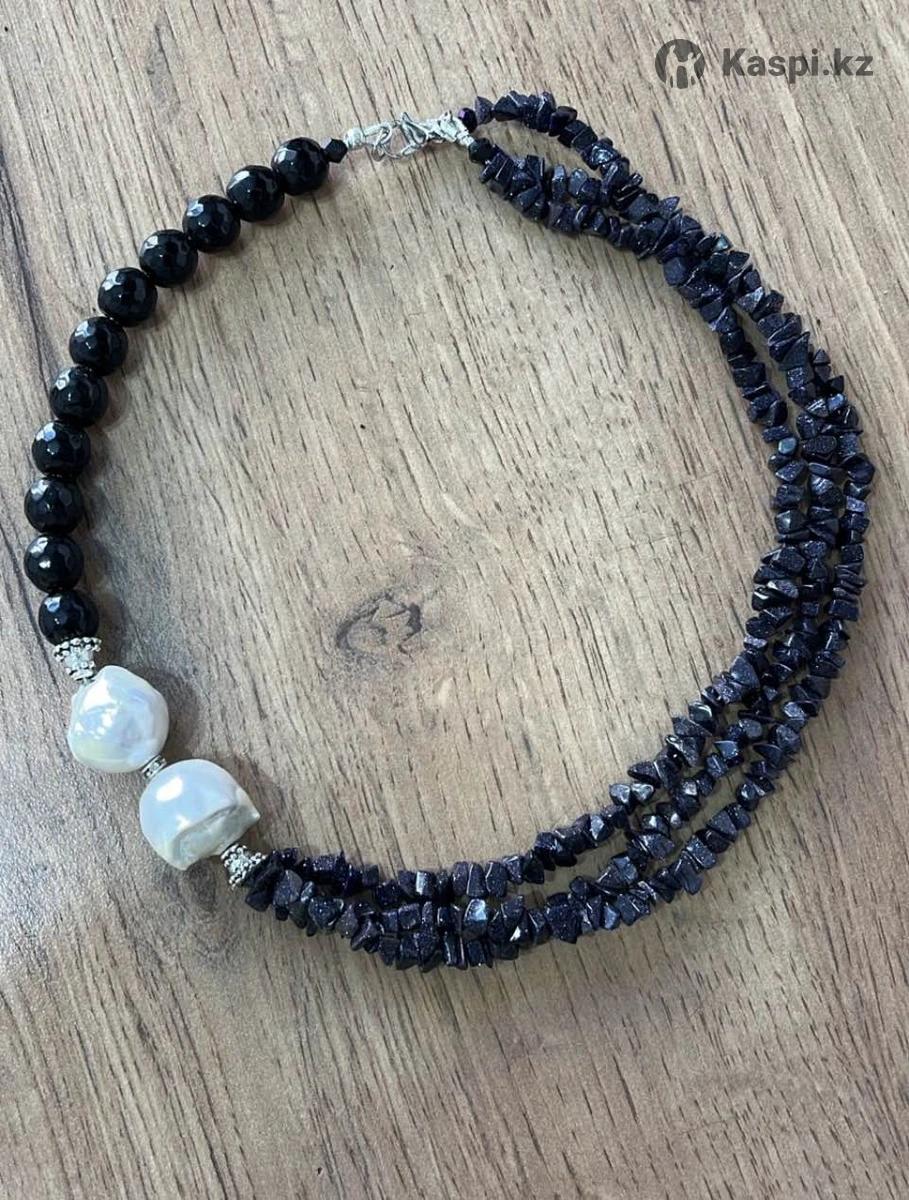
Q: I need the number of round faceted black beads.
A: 11